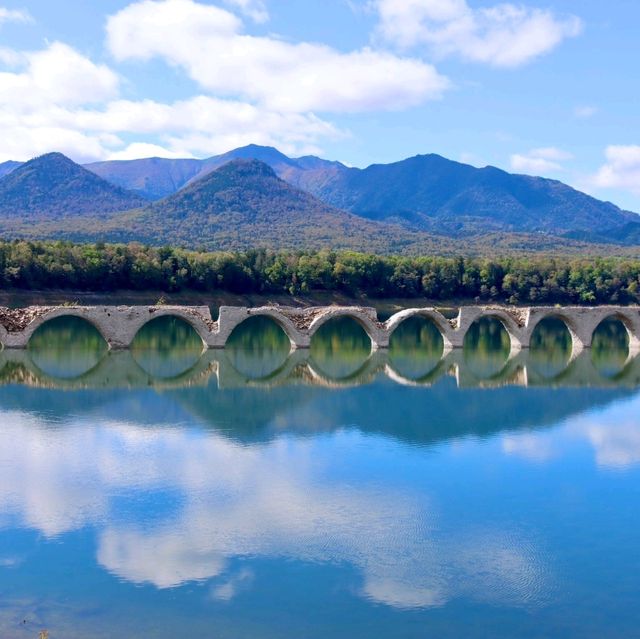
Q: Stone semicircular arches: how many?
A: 8